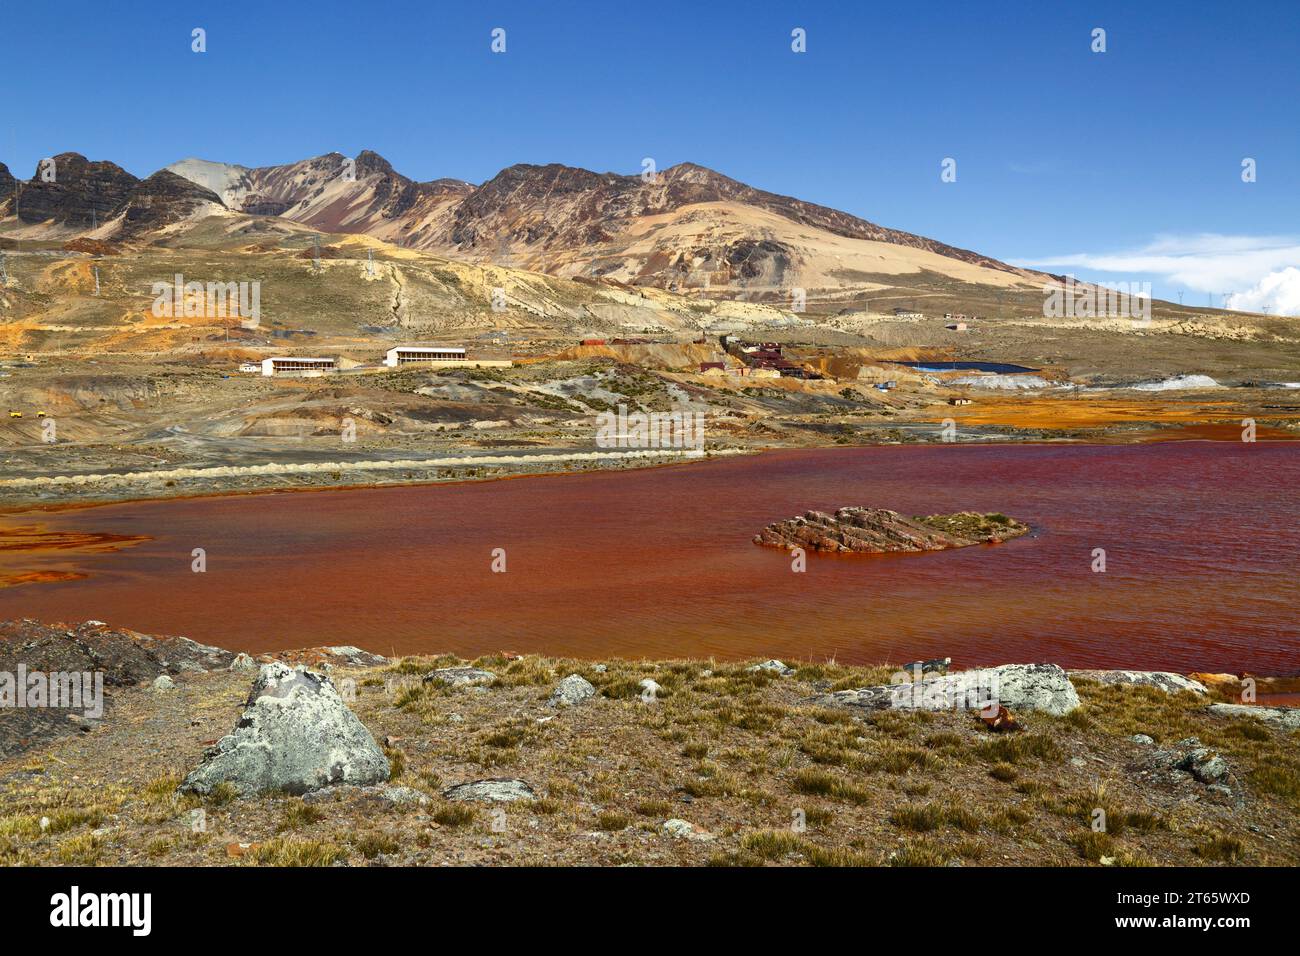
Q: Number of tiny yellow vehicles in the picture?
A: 2